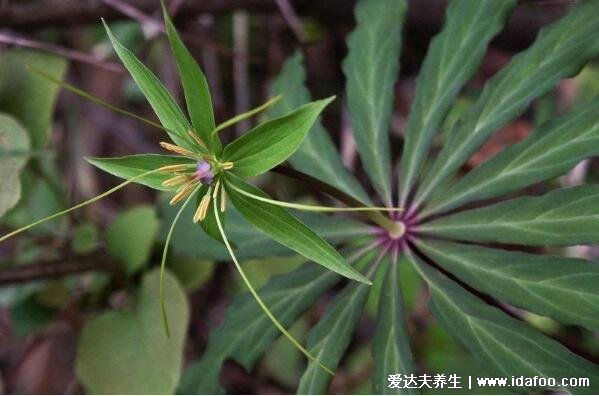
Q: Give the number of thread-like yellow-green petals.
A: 6